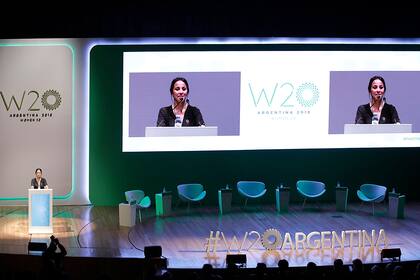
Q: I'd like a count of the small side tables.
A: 6